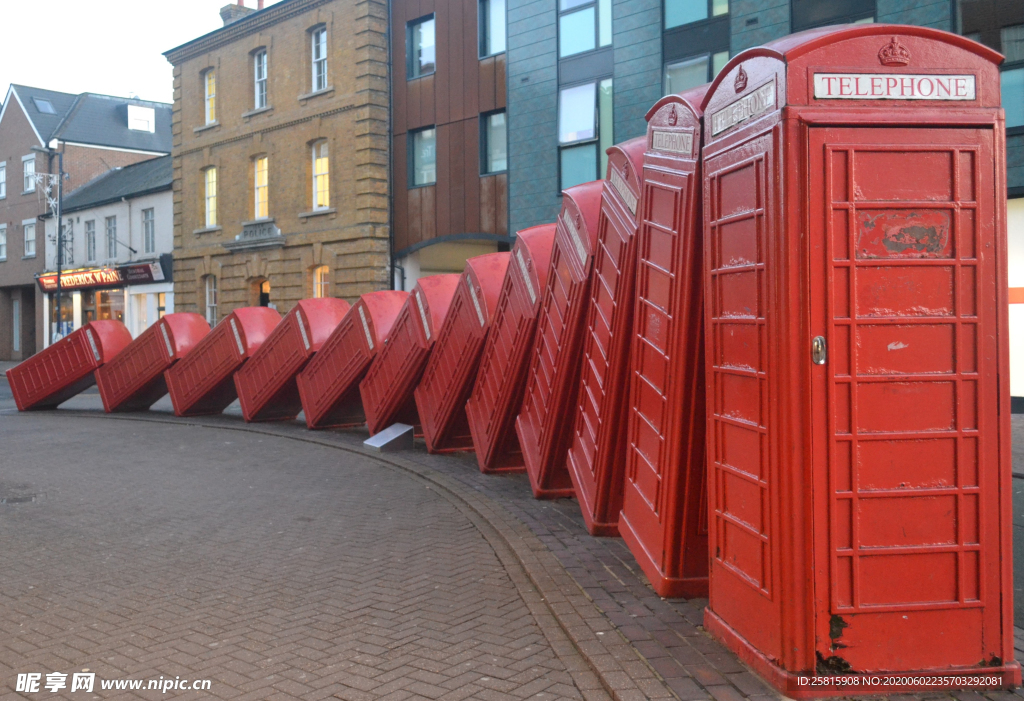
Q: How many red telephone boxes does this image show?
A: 12